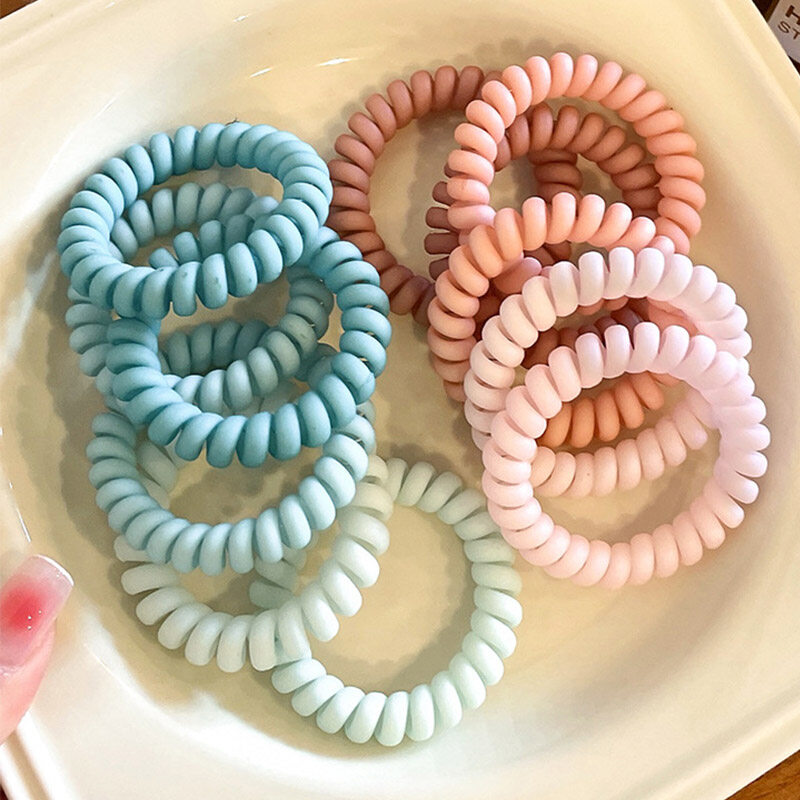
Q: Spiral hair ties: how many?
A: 12